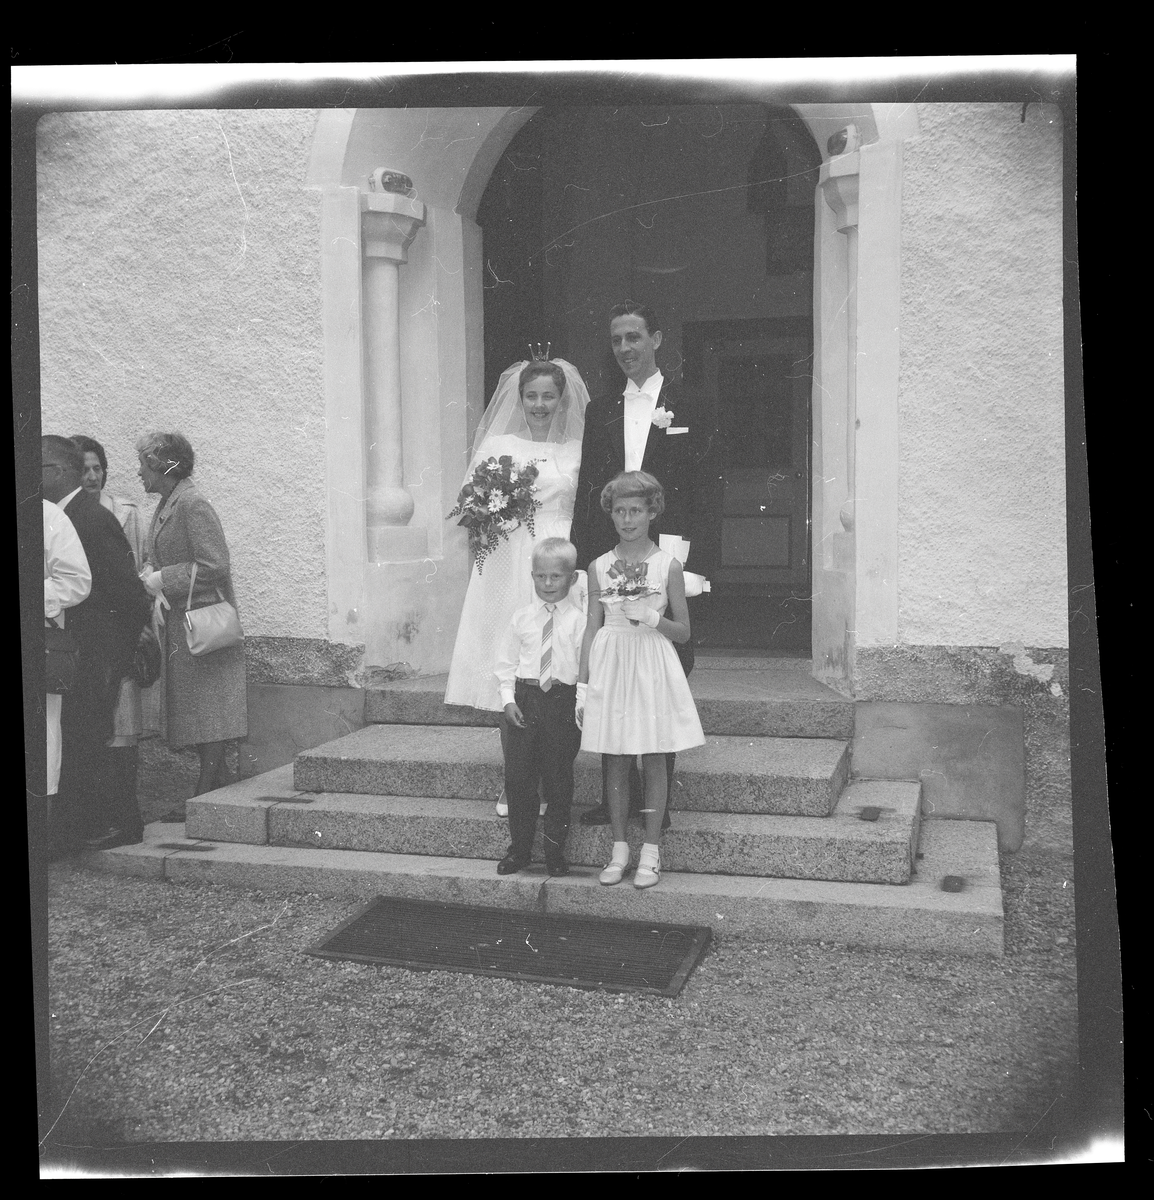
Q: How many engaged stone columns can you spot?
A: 2